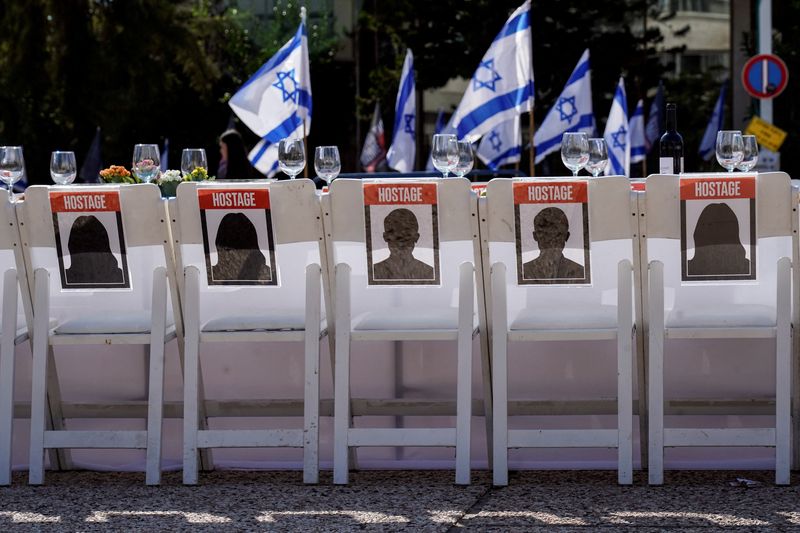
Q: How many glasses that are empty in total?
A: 12